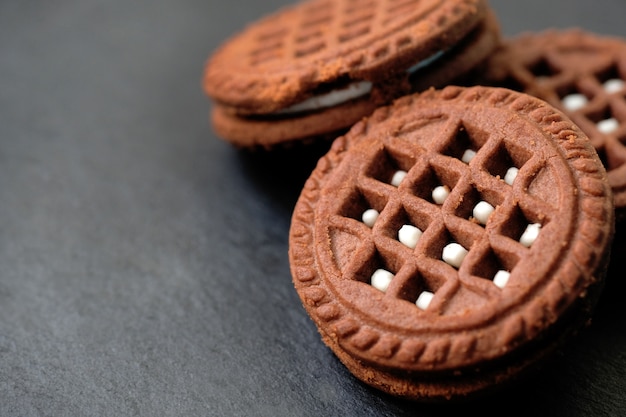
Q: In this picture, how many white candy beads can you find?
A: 15